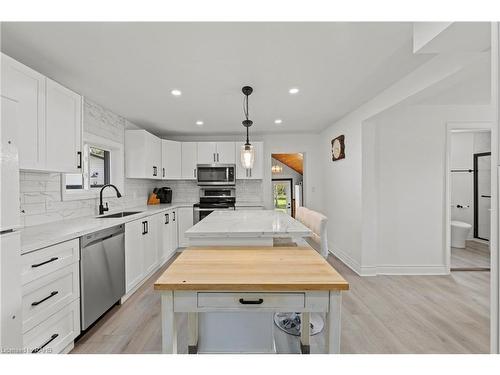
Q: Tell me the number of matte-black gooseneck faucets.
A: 1